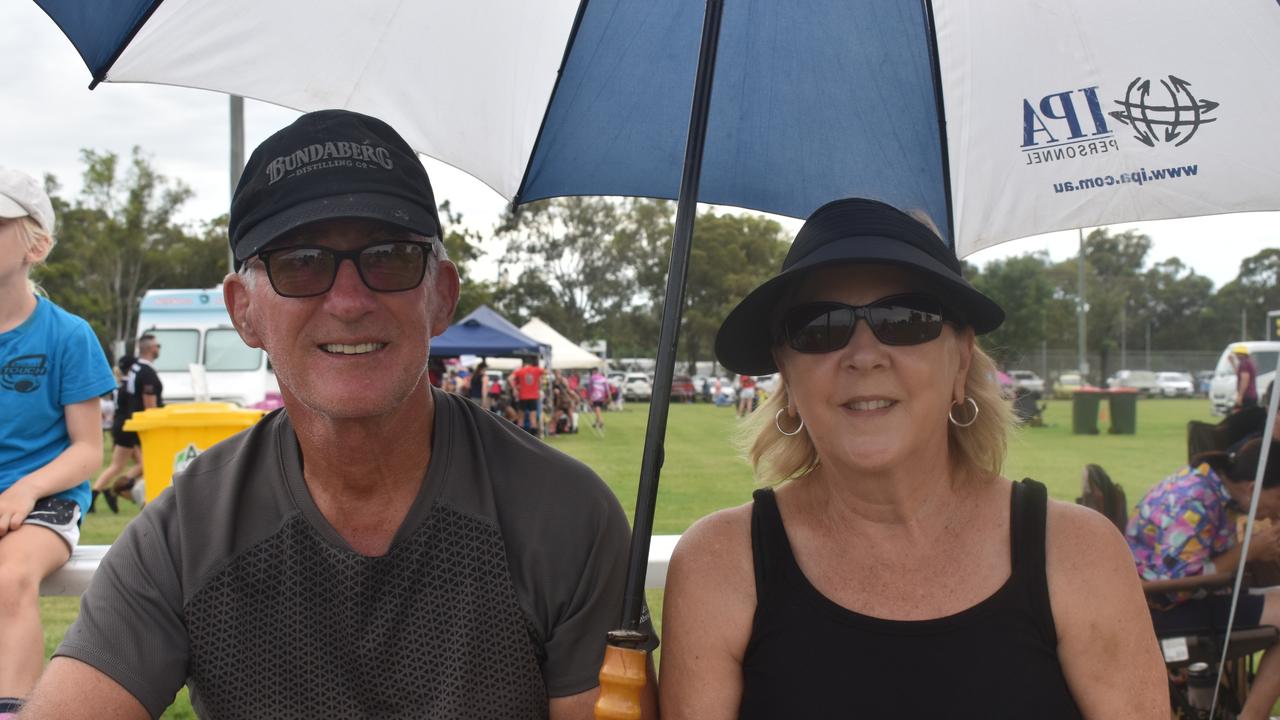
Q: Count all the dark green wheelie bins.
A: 2